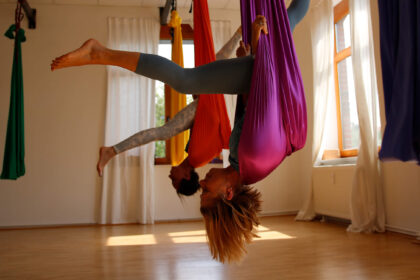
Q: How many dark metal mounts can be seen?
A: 2